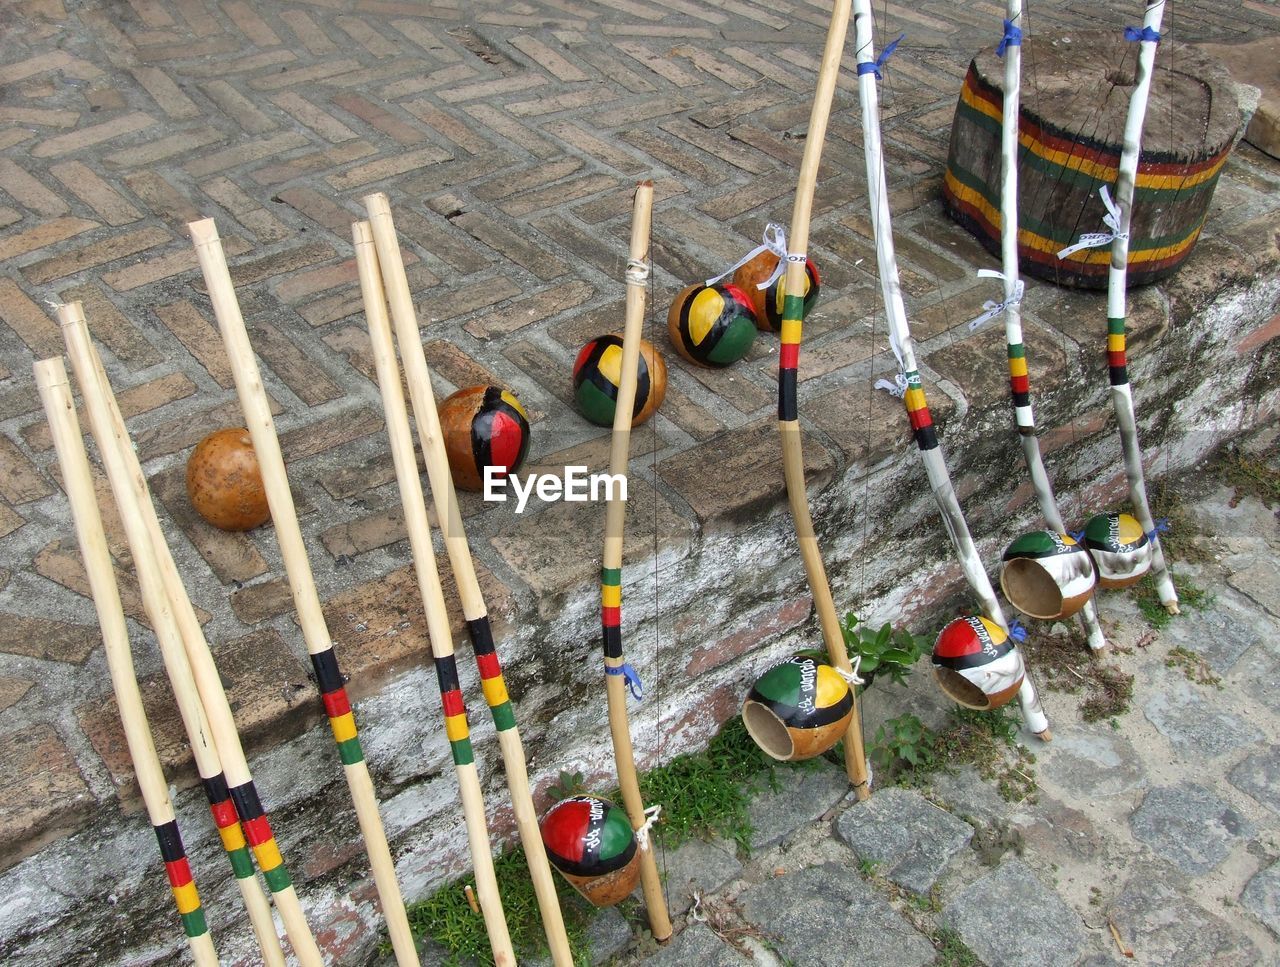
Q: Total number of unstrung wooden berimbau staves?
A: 6